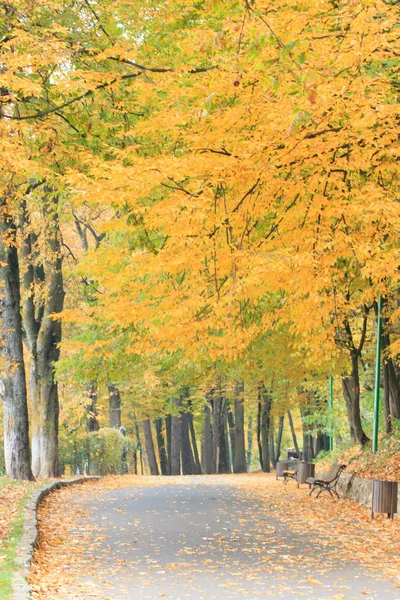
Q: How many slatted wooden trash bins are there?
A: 3